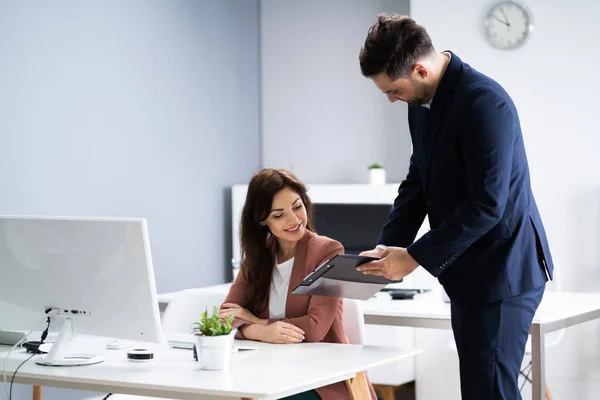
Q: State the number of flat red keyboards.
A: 0